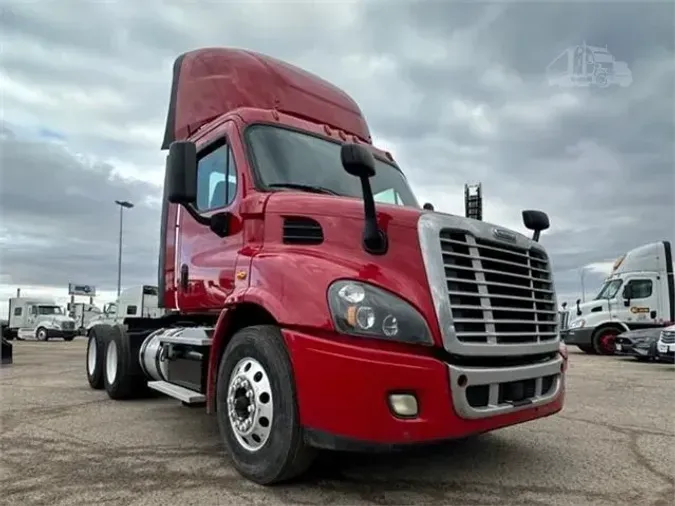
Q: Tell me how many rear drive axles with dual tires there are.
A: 2